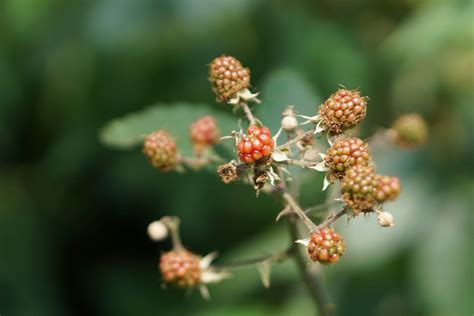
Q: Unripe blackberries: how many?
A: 11